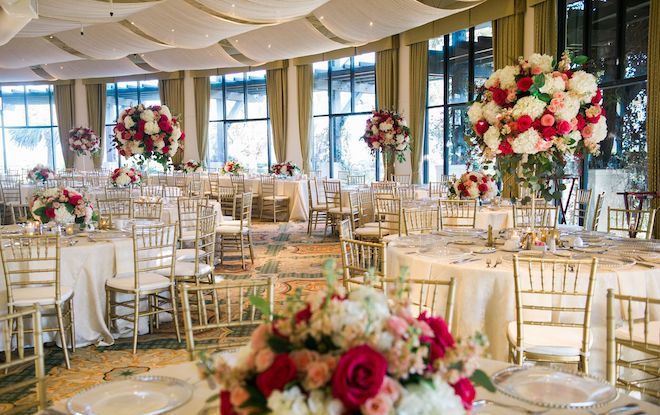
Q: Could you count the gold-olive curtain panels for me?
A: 11